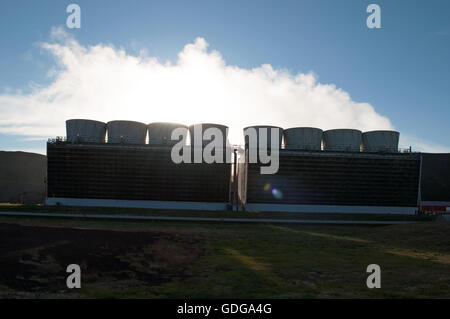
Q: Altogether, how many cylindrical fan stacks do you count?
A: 8